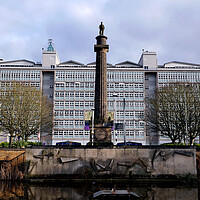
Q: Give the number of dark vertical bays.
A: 2